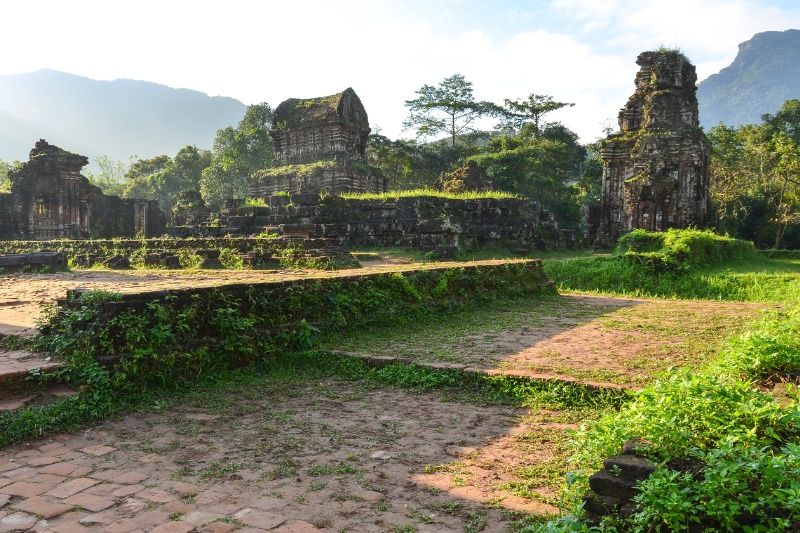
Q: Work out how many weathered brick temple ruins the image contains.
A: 3